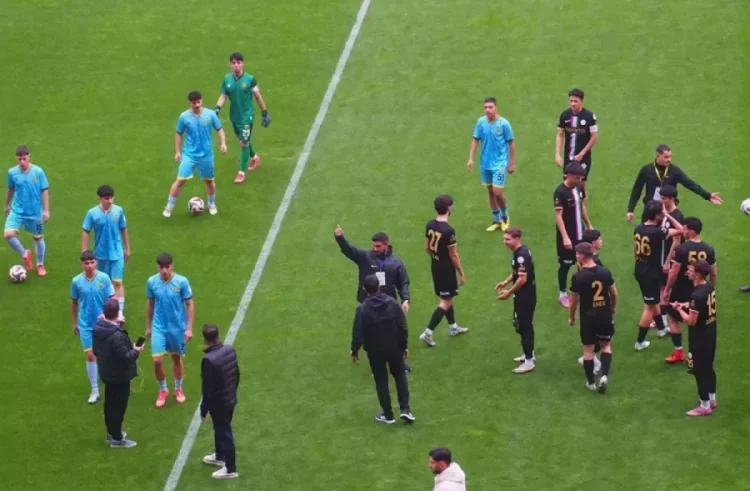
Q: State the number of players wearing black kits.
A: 10